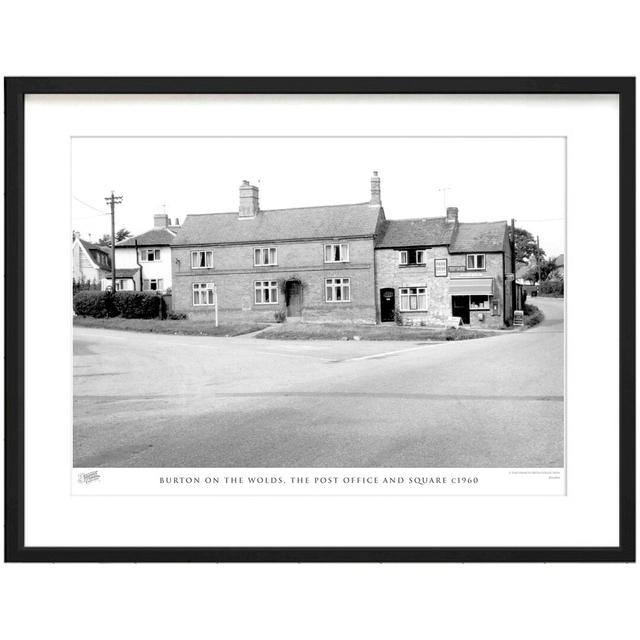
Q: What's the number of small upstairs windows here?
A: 6